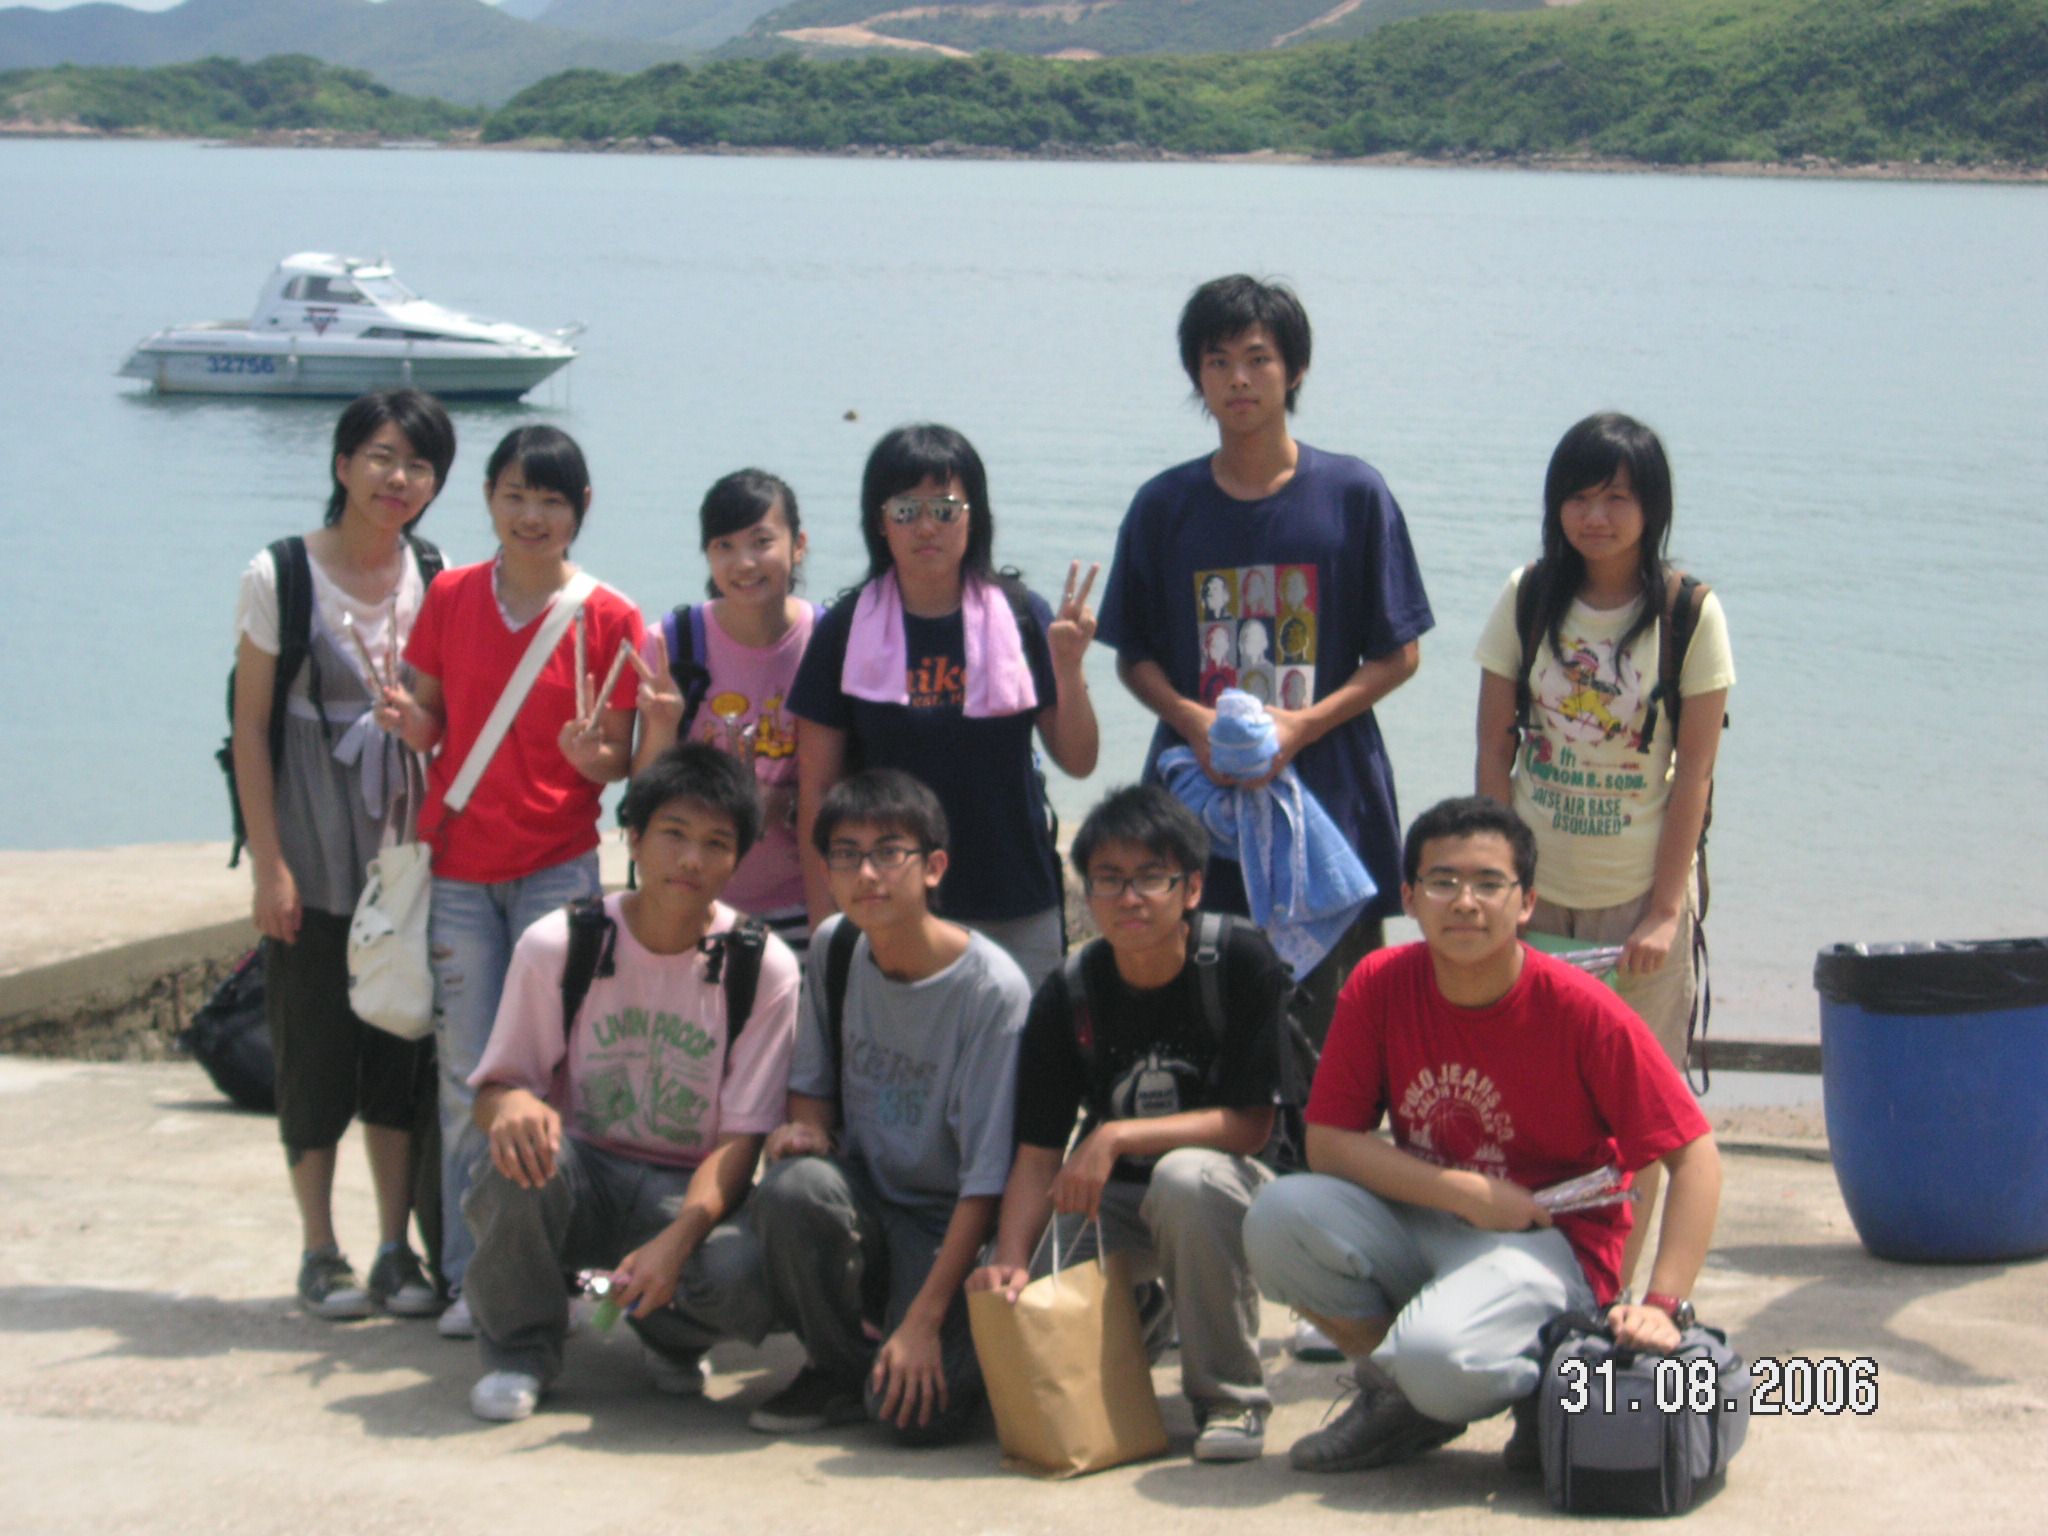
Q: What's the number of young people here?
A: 10